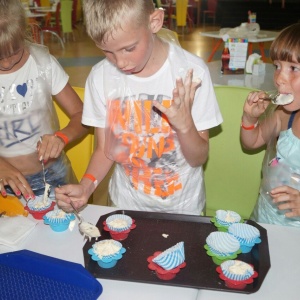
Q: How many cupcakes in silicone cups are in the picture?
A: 9